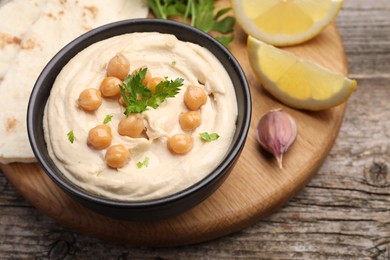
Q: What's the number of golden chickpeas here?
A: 12